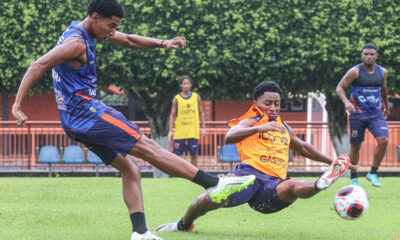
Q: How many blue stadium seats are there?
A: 4